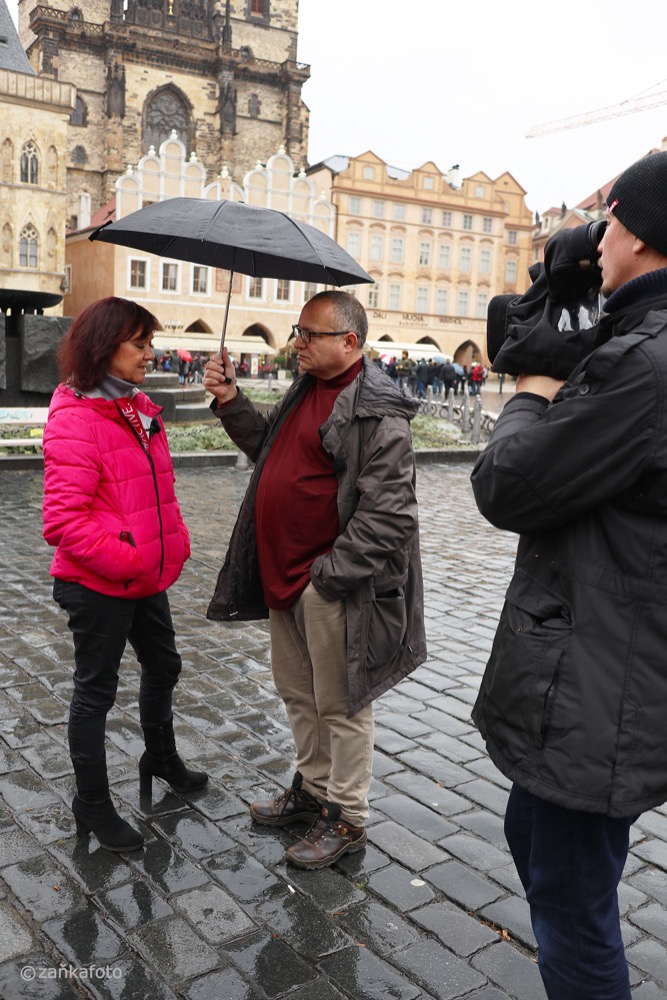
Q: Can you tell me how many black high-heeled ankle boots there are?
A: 2